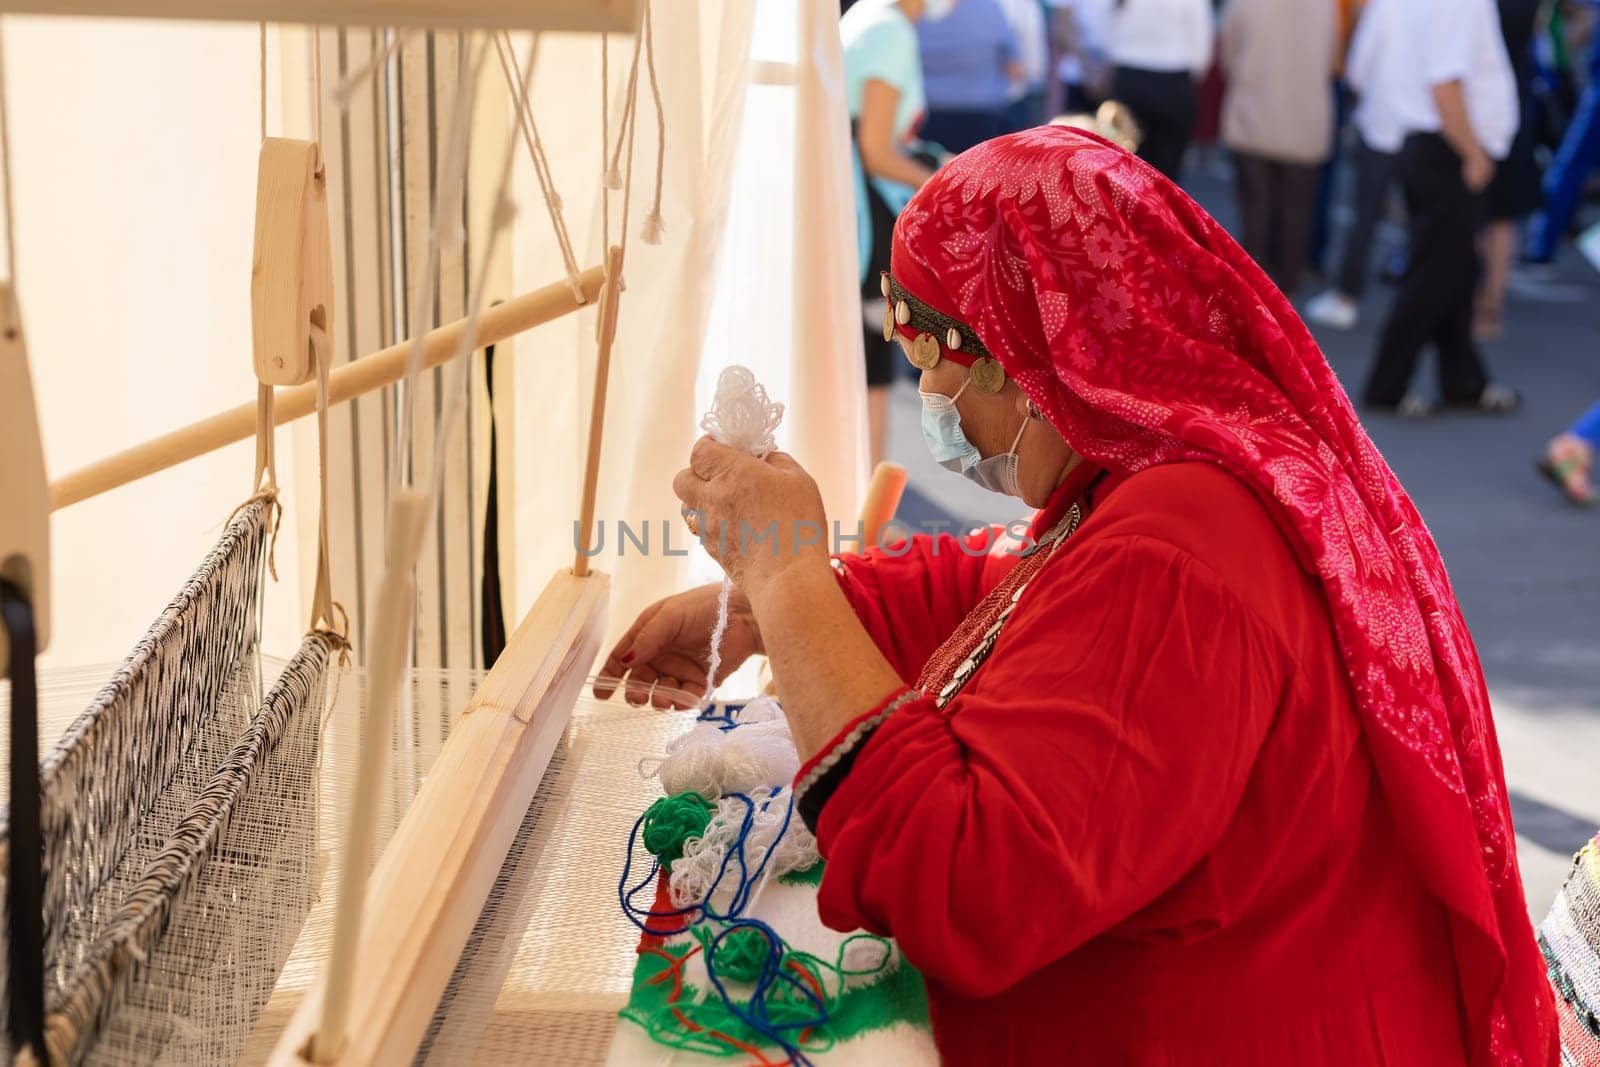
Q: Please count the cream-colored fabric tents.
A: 1